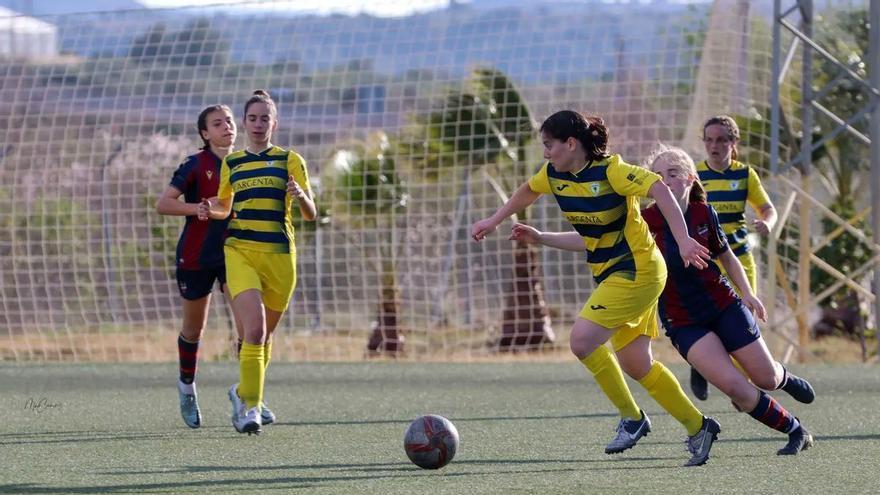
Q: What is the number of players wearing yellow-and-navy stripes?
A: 3